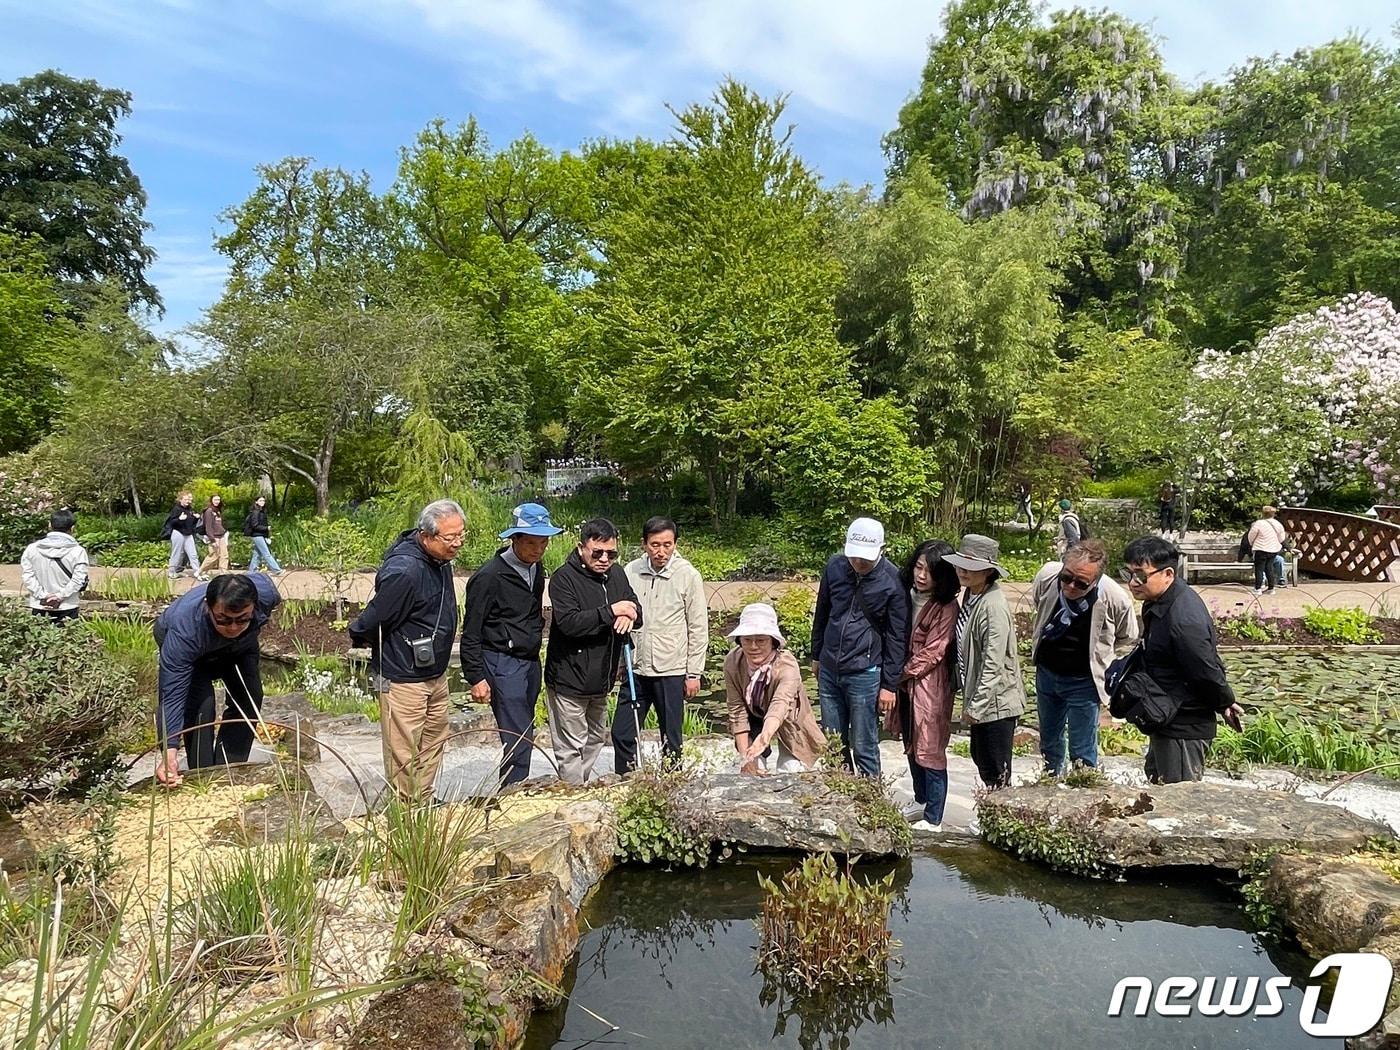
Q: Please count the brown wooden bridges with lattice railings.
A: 1